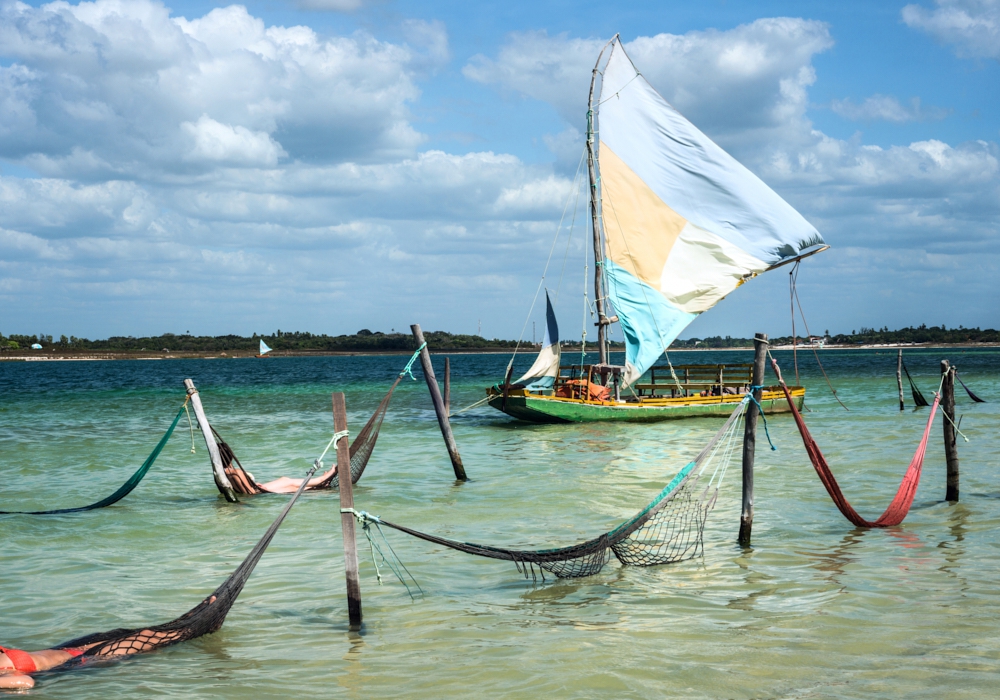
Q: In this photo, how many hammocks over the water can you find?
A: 7